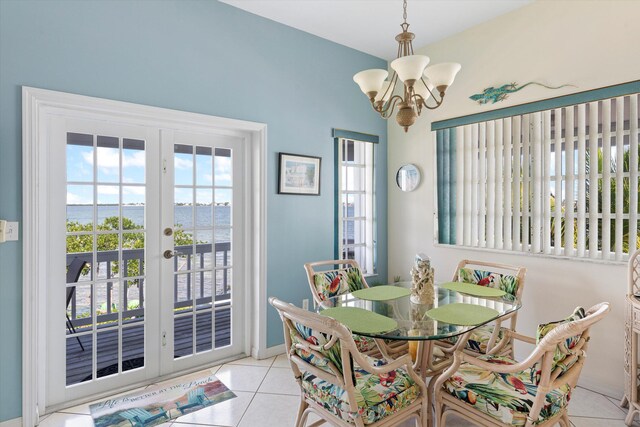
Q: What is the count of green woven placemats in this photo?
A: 4